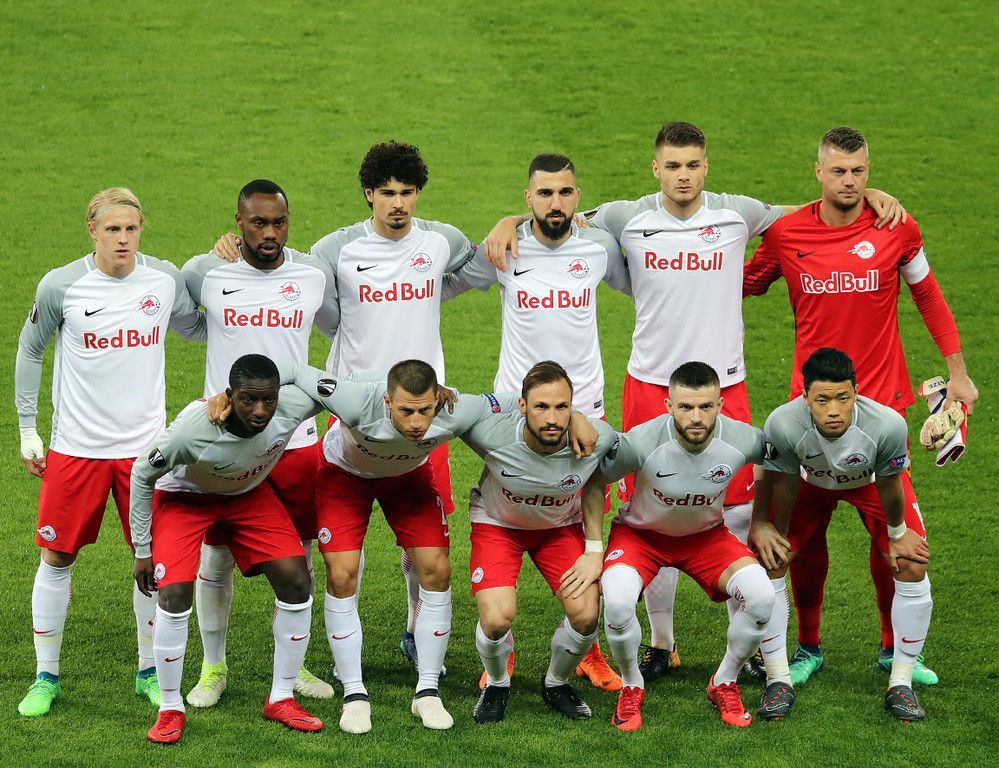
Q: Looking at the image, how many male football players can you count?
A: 11